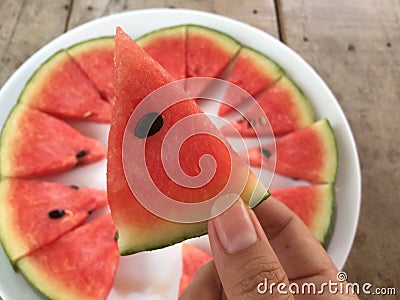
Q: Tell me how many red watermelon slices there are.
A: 13